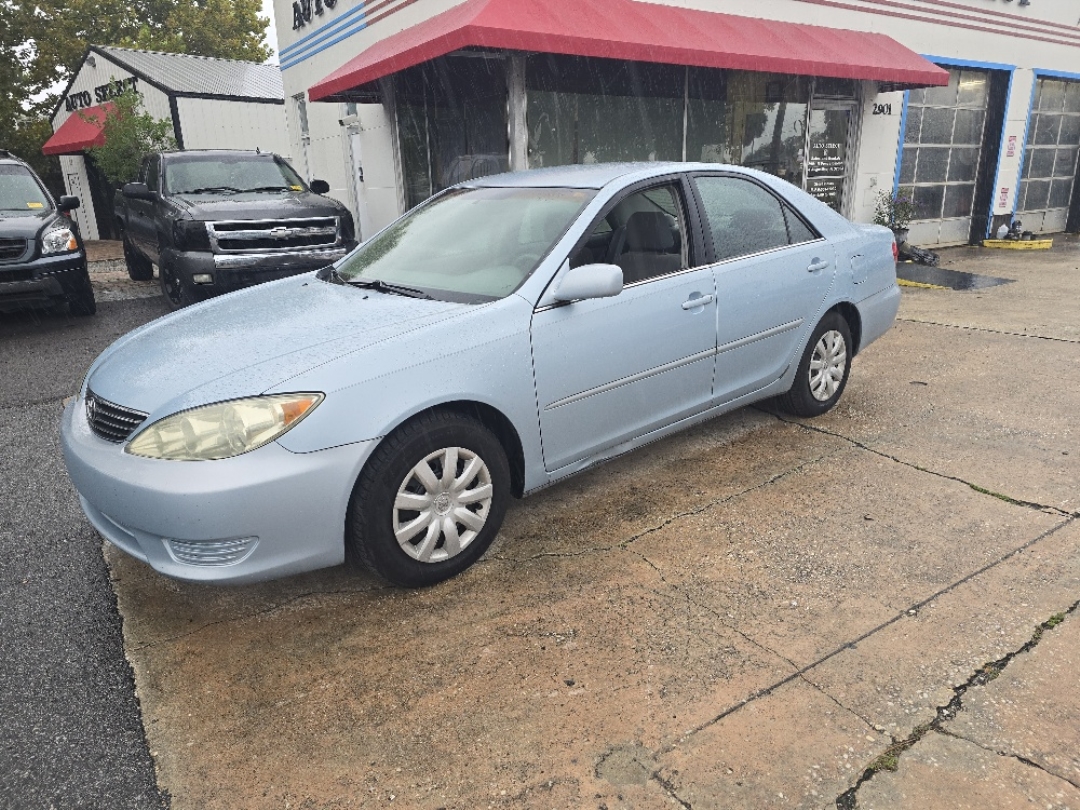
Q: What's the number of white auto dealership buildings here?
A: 2